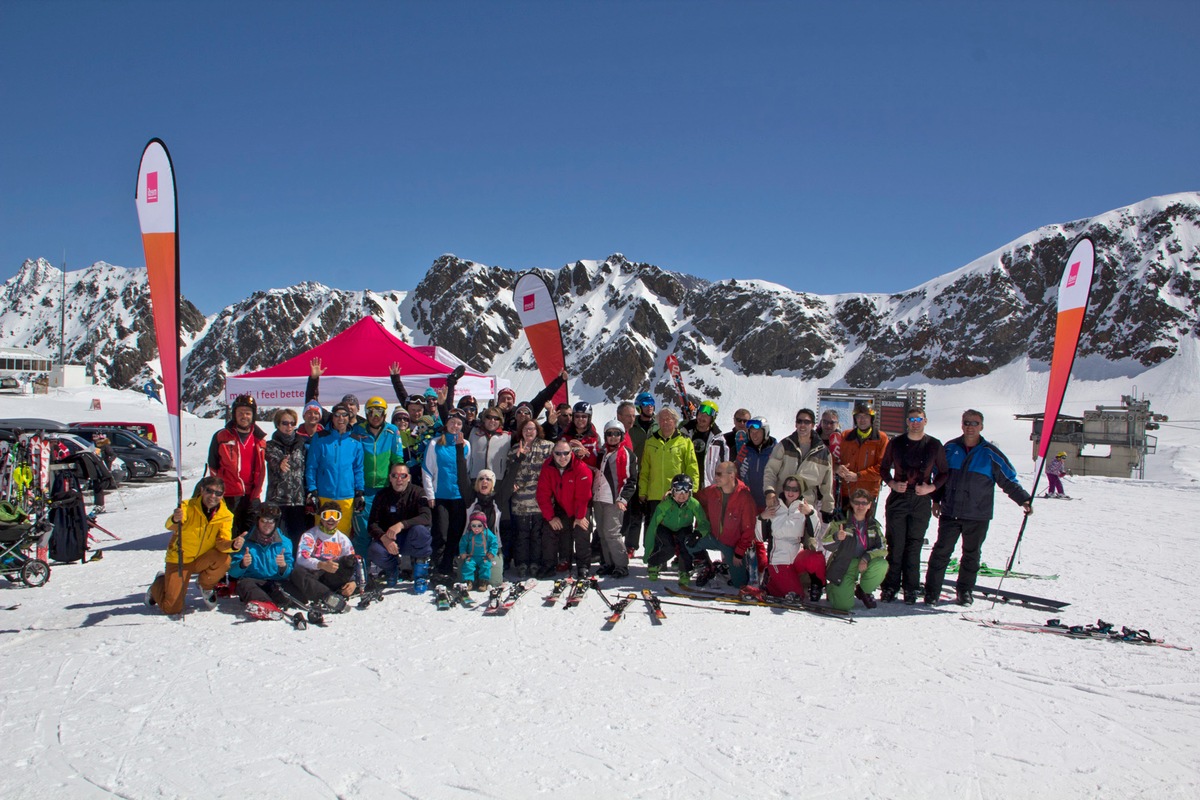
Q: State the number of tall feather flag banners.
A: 3